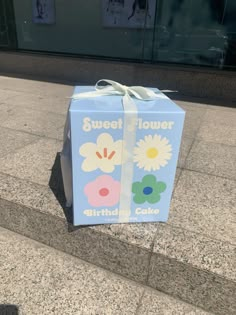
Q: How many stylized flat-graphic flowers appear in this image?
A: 4